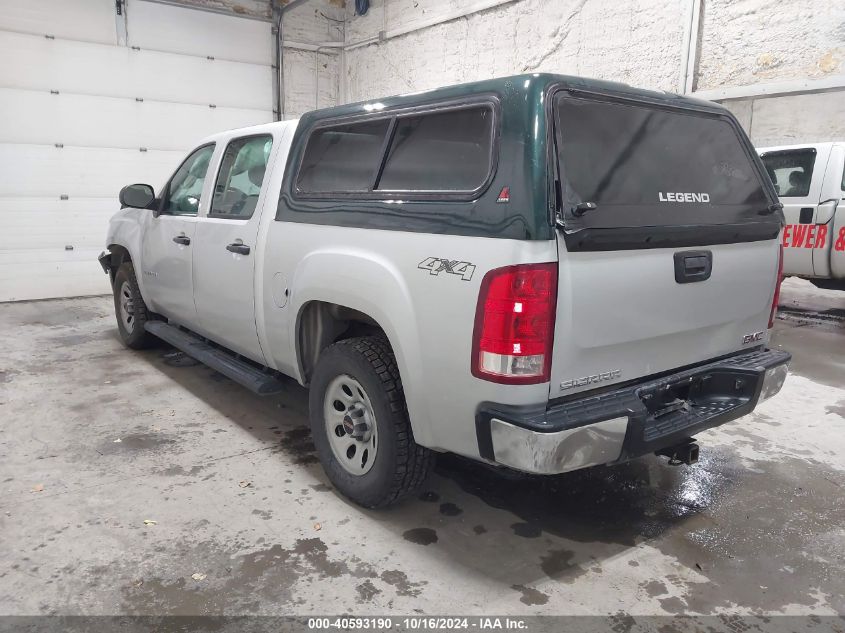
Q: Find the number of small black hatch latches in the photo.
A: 2